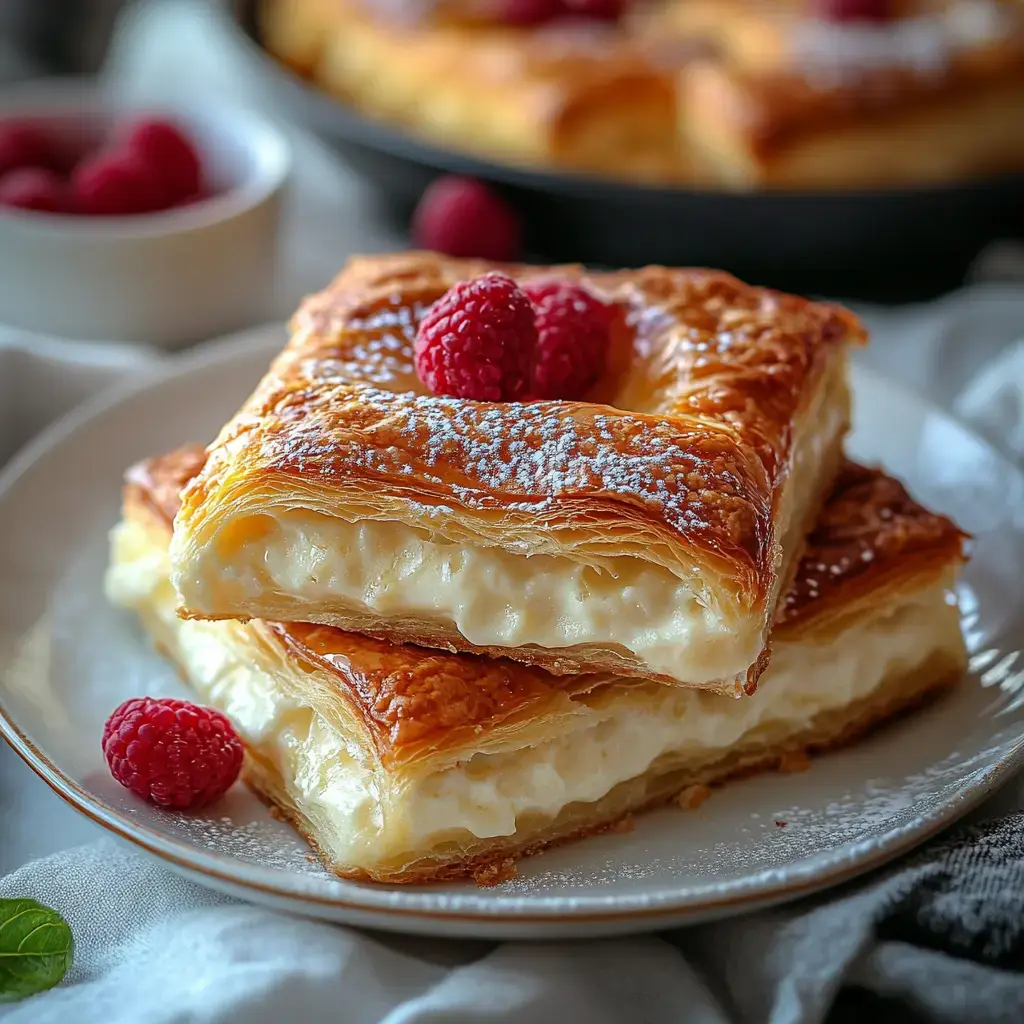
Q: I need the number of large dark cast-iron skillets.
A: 1